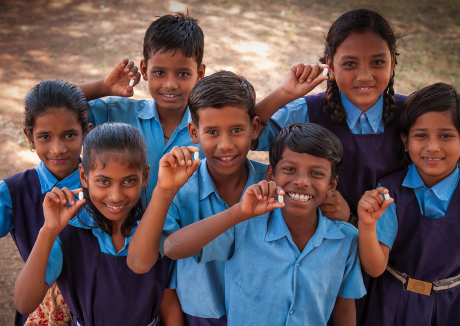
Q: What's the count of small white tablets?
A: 6